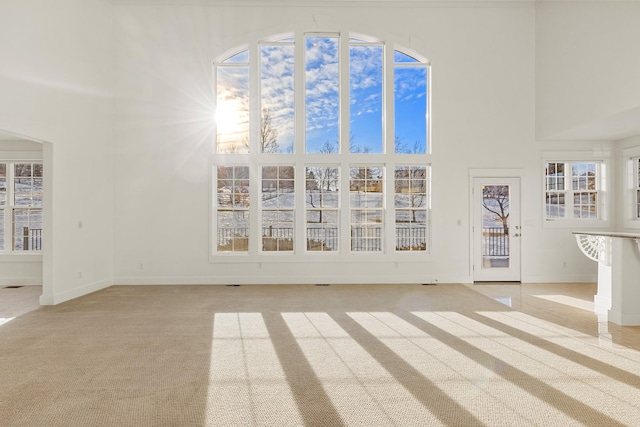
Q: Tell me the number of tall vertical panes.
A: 5